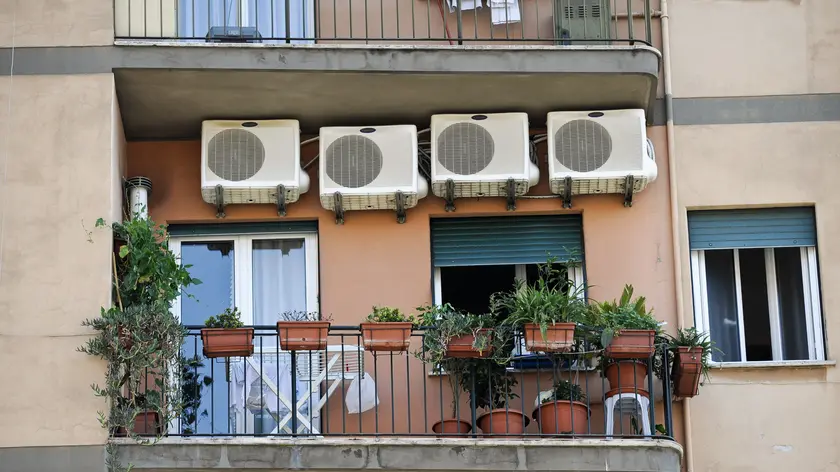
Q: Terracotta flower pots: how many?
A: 12